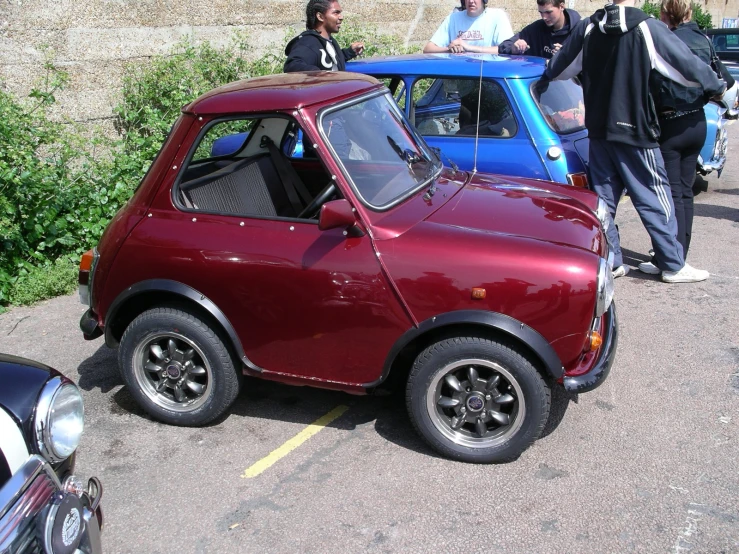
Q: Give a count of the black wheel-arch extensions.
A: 2